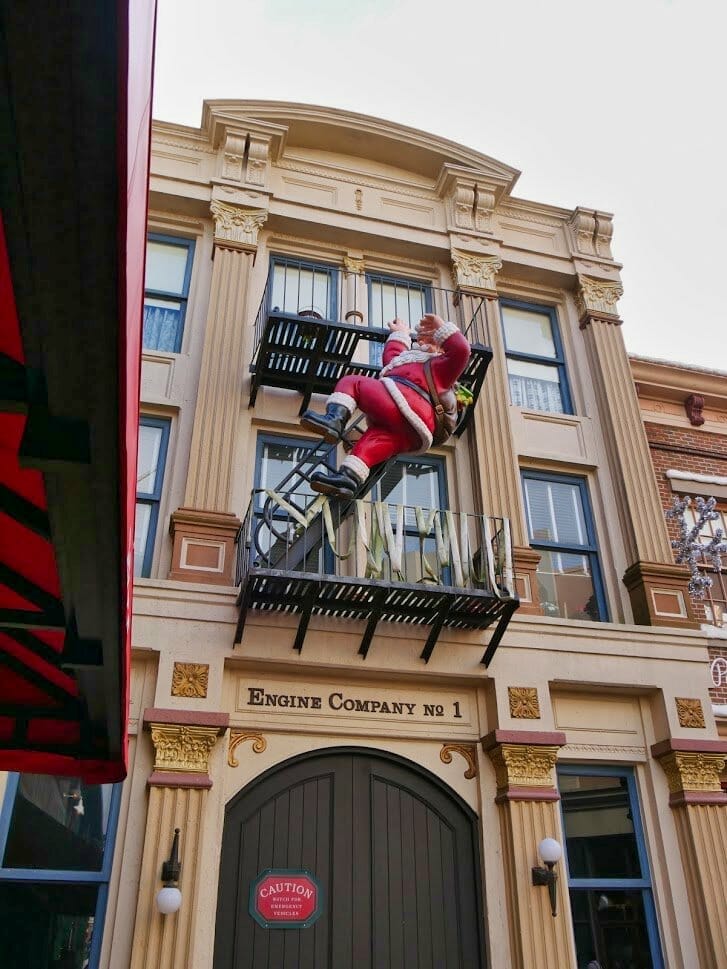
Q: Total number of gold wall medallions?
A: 3